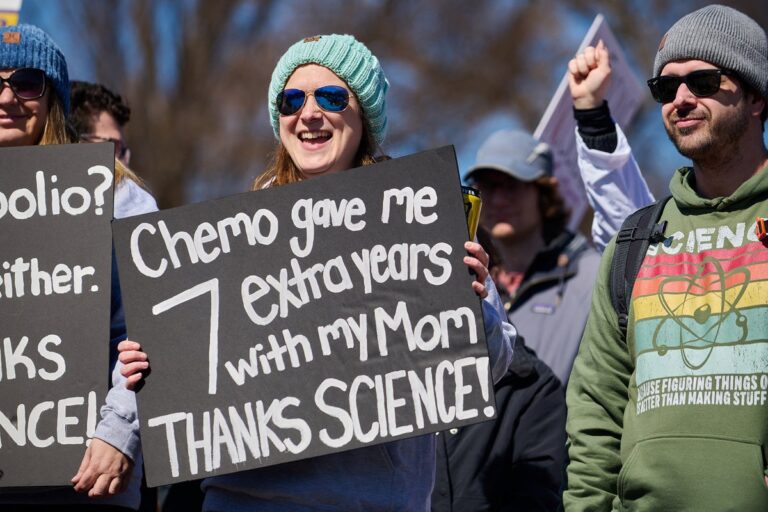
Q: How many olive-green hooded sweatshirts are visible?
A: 1